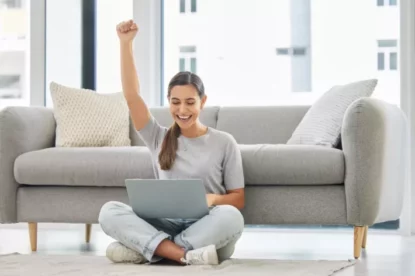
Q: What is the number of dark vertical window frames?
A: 1